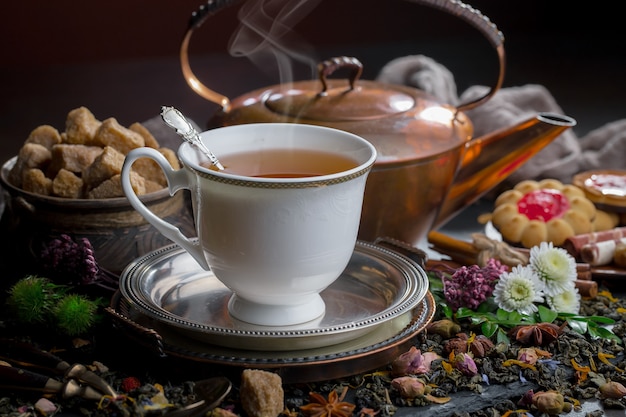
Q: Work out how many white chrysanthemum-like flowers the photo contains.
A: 3